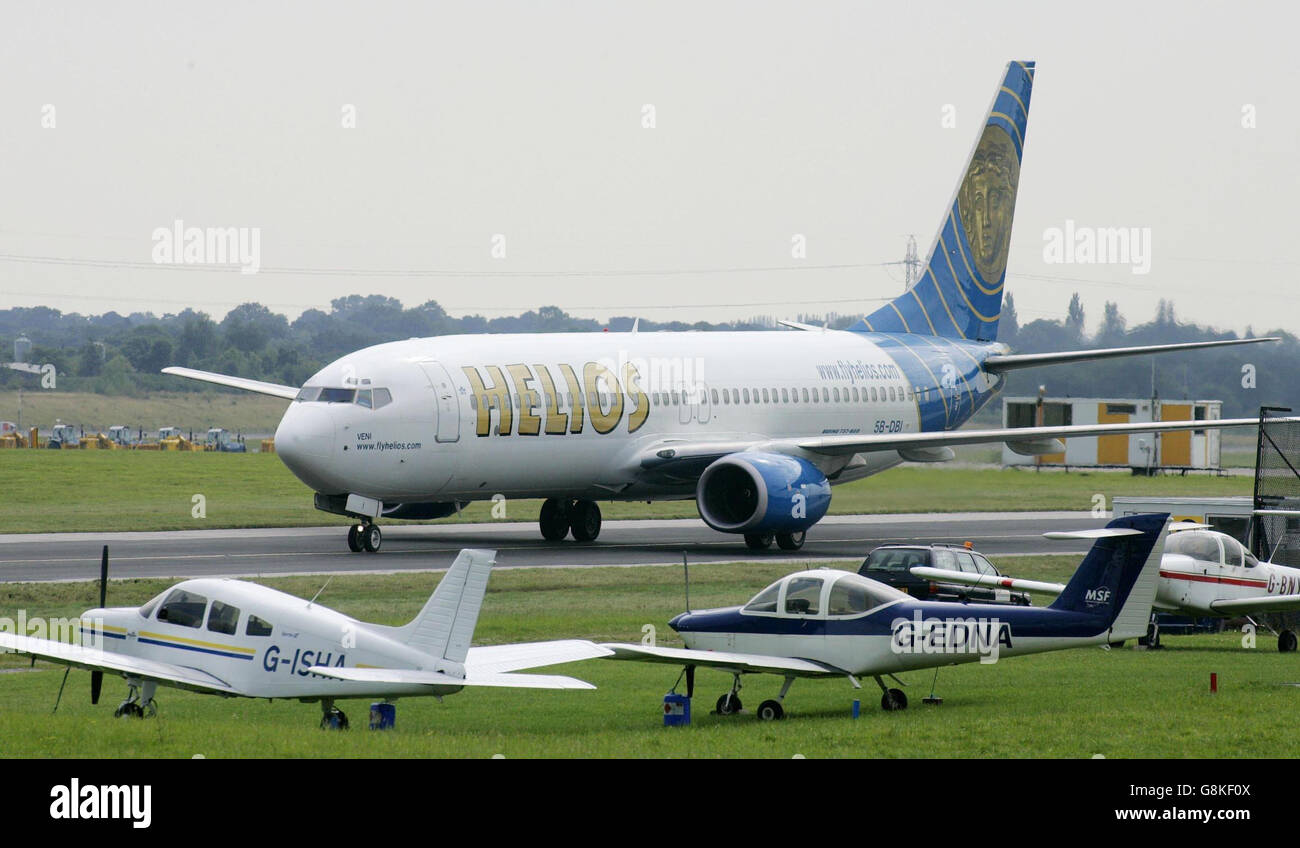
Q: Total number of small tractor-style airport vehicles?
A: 4